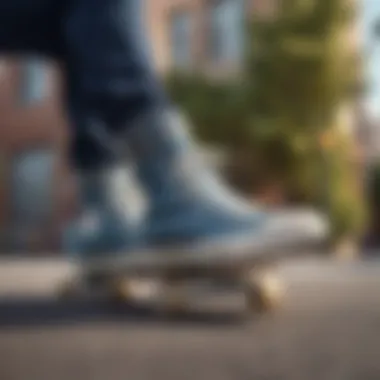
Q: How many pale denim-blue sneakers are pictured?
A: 2